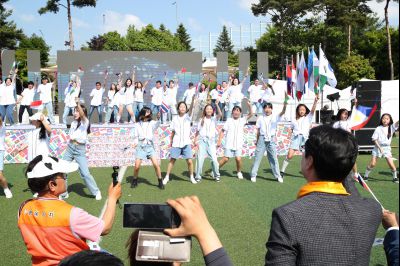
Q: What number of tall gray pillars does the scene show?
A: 5